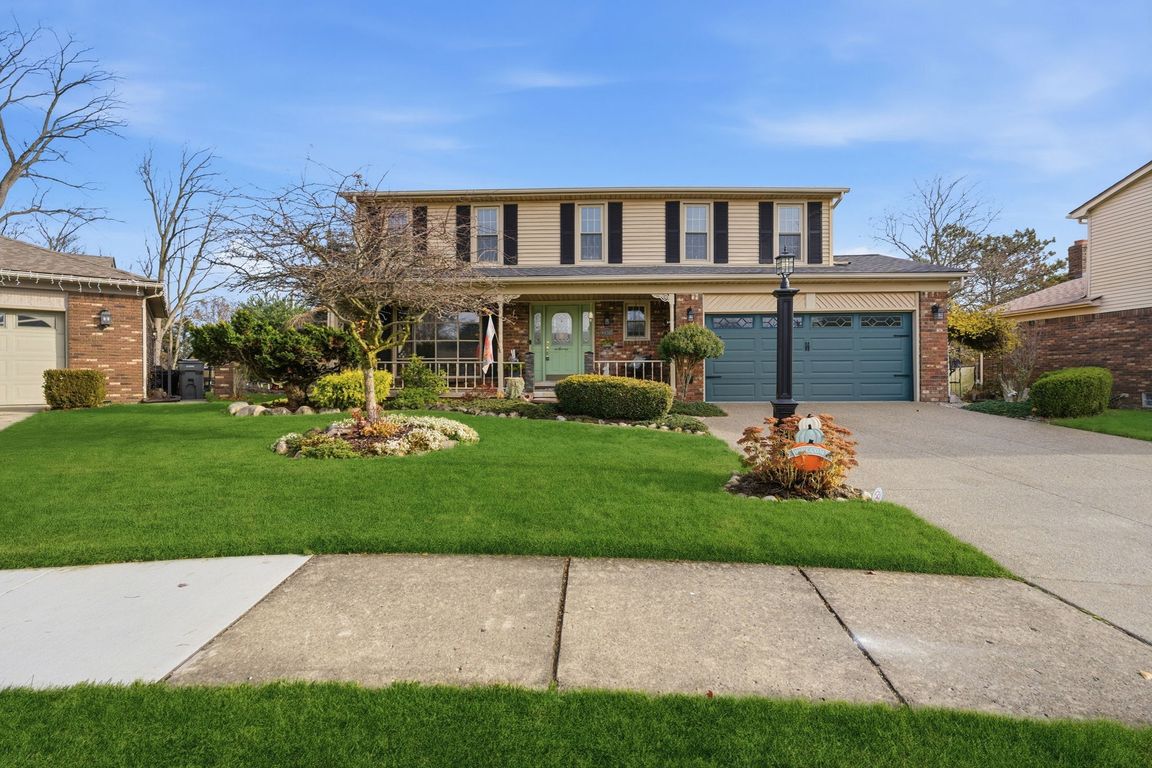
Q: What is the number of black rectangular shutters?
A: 10